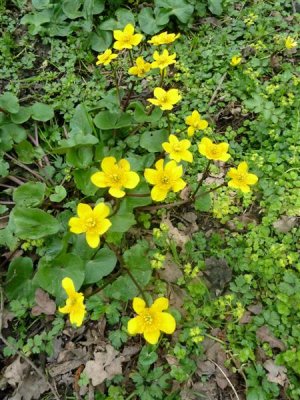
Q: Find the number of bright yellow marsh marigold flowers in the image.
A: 15